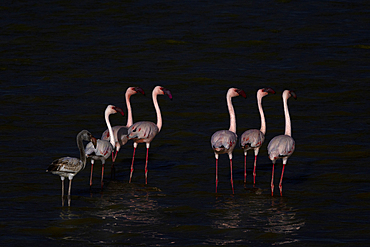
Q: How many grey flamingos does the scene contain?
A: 1